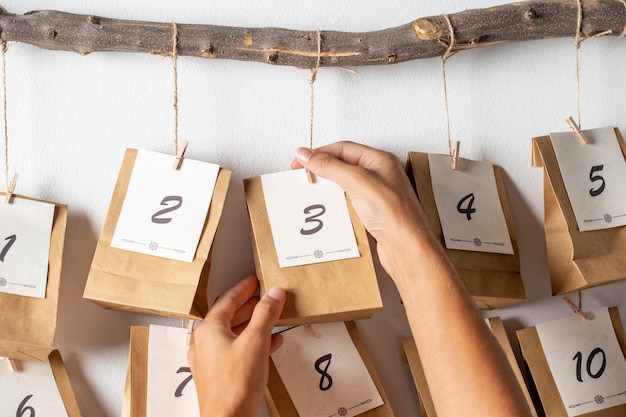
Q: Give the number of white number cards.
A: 9